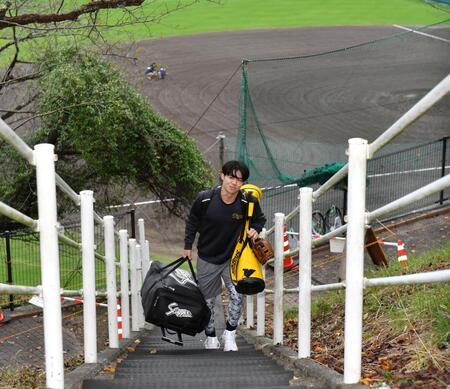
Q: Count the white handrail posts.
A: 13